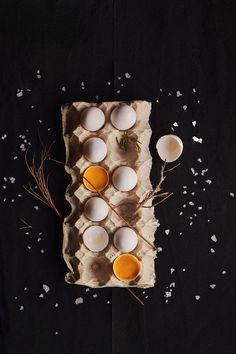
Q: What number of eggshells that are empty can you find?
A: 1